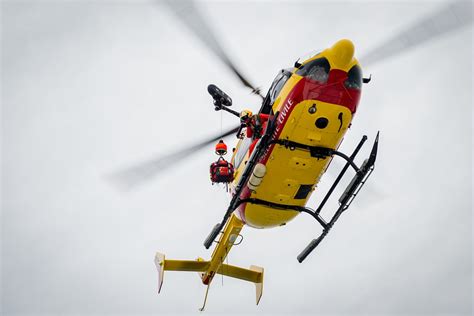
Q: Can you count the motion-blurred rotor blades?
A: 3